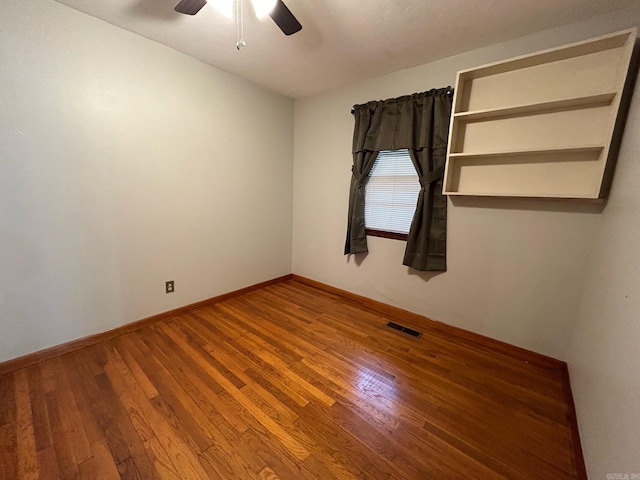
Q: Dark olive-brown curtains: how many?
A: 2